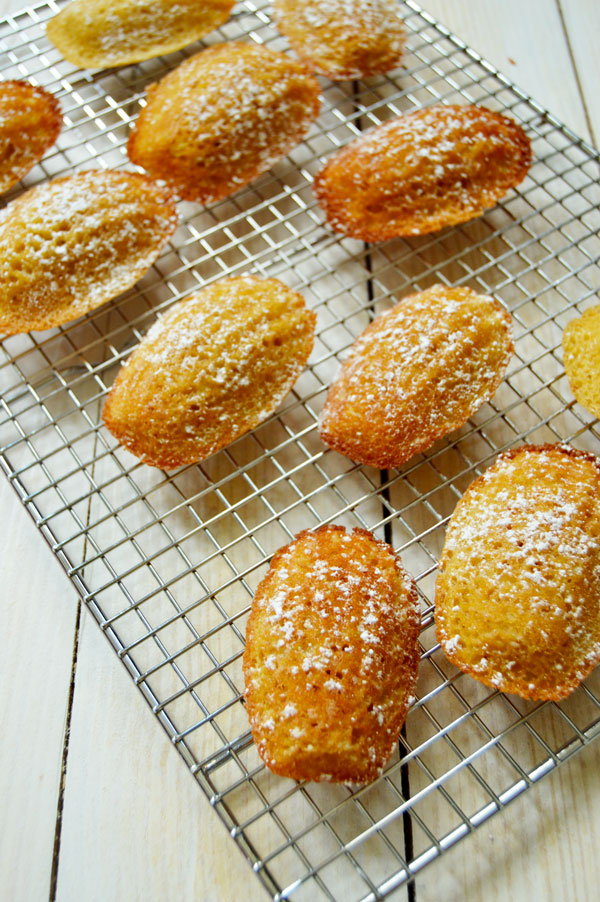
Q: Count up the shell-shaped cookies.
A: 11